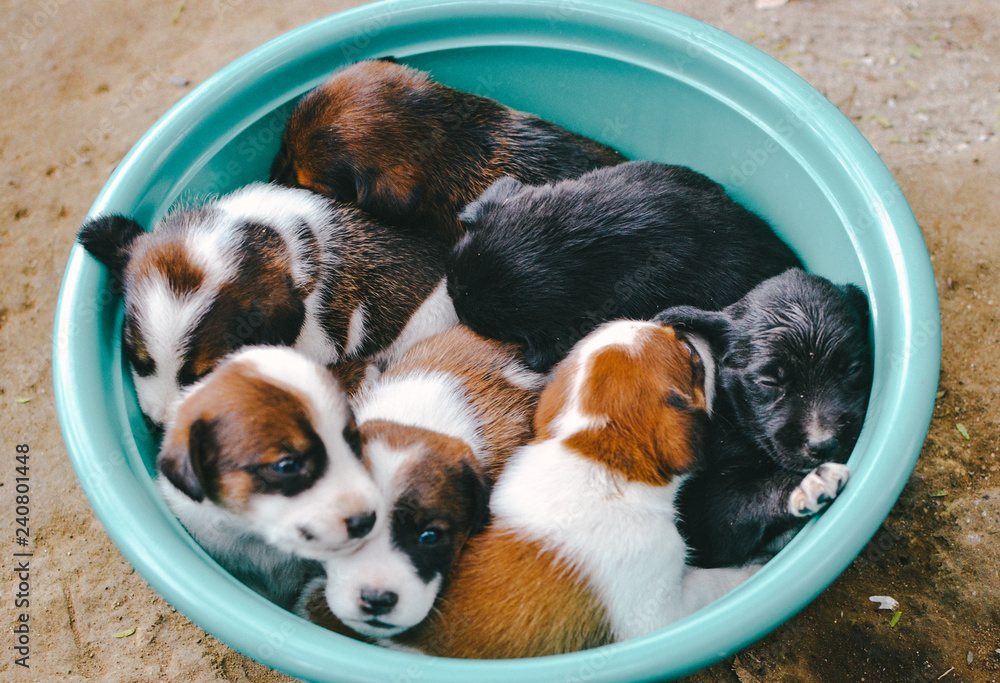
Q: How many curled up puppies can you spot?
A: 7